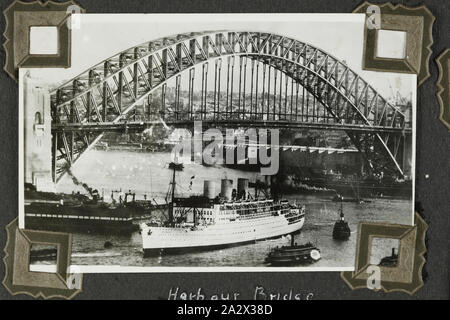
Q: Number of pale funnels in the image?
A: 3